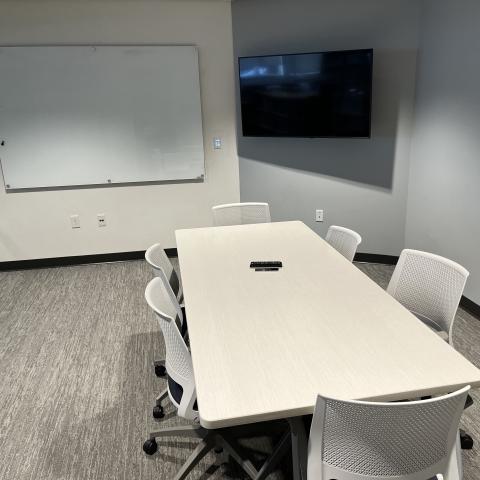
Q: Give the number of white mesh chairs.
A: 6